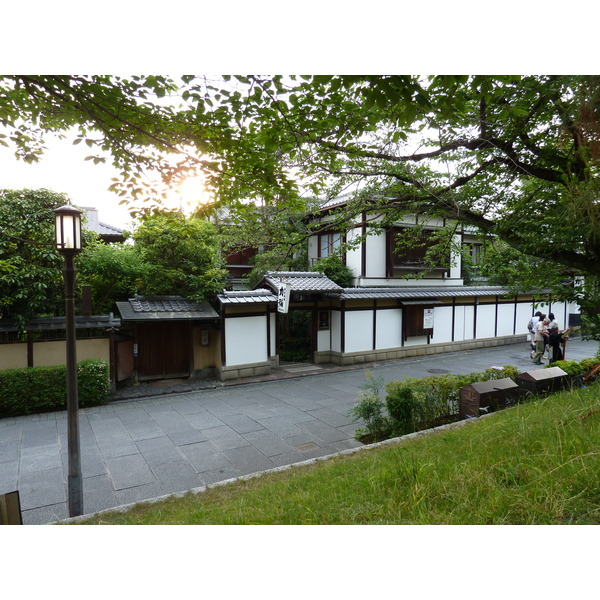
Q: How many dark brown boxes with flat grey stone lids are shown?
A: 2